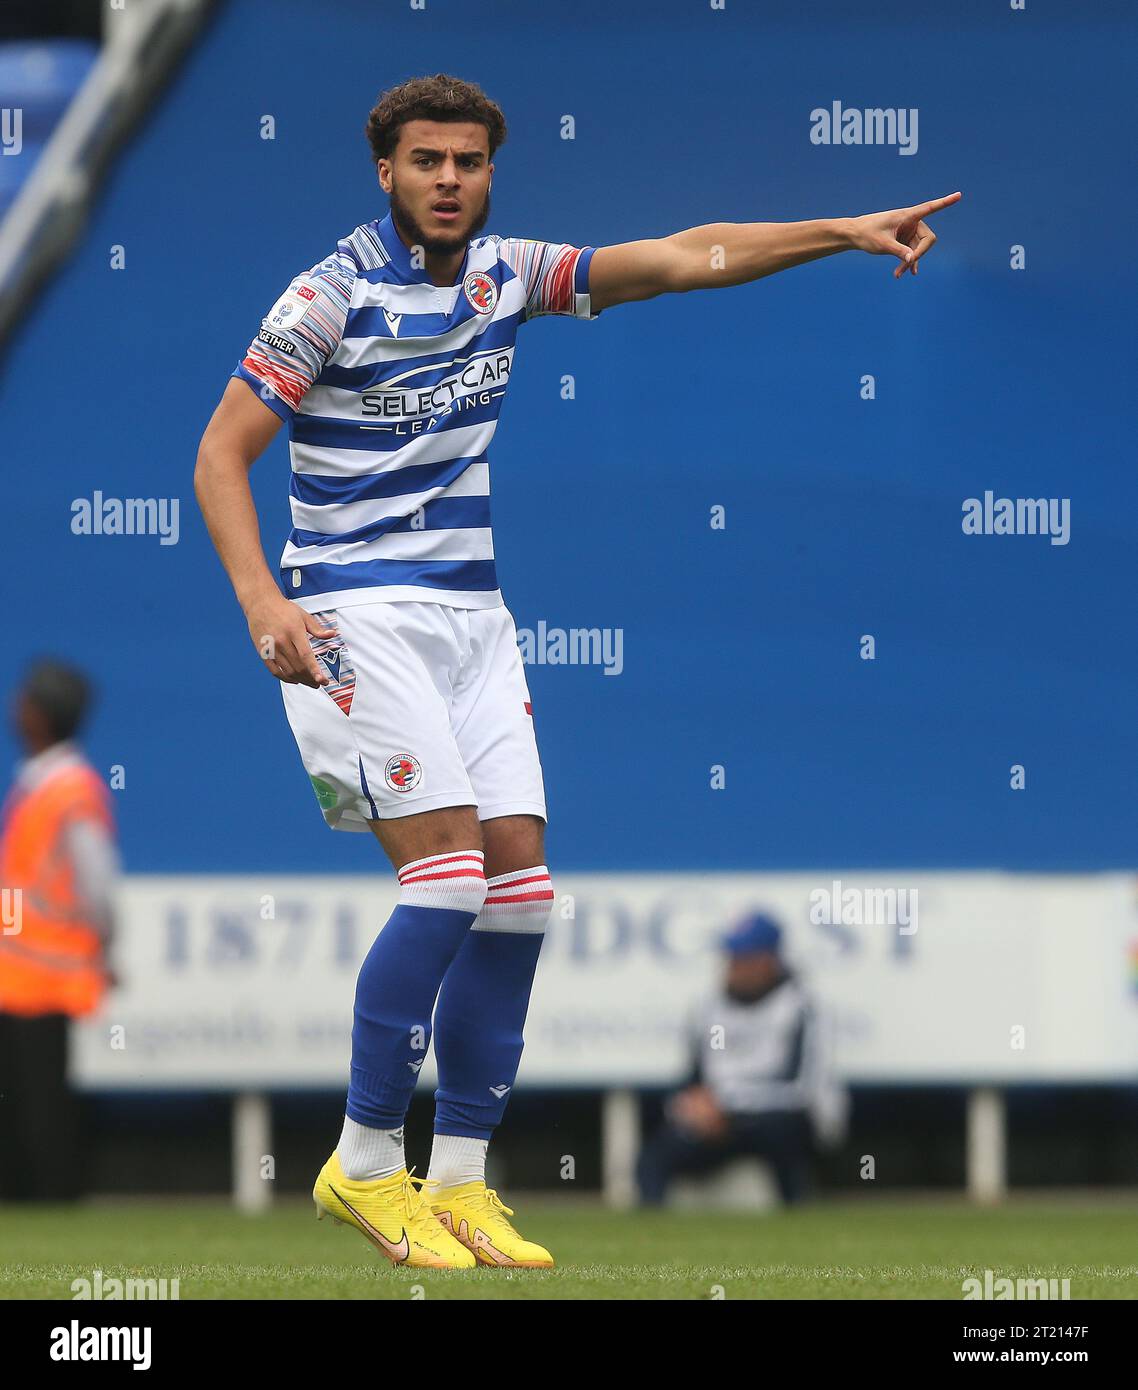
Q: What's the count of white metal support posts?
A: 3